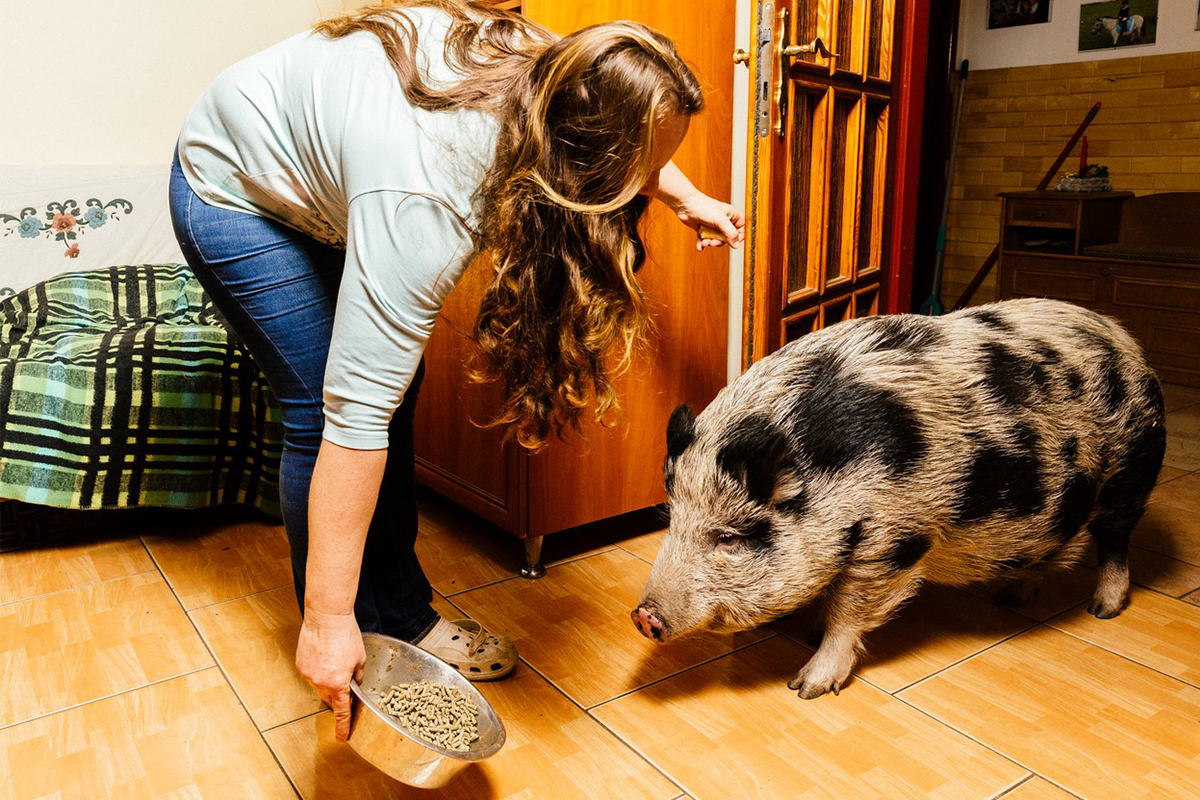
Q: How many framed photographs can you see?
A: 2